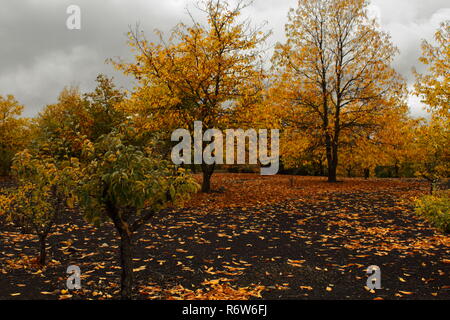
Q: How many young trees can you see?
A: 2